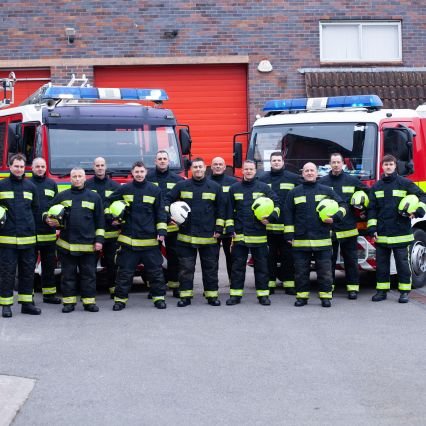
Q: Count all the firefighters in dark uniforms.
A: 13